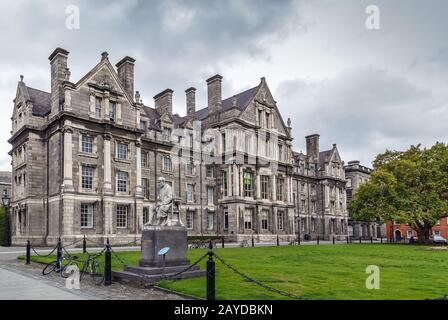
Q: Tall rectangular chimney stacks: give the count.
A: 6